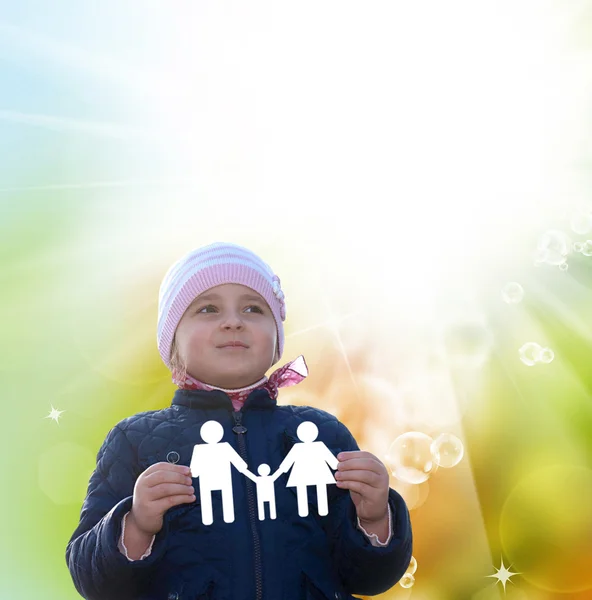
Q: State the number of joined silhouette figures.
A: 3